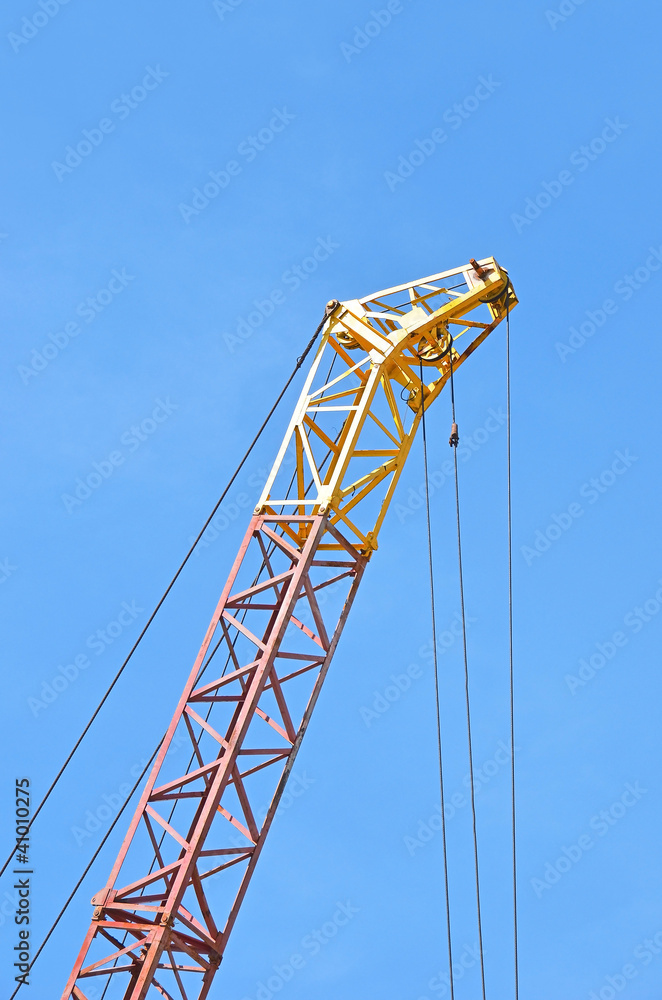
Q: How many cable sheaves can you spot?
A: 3